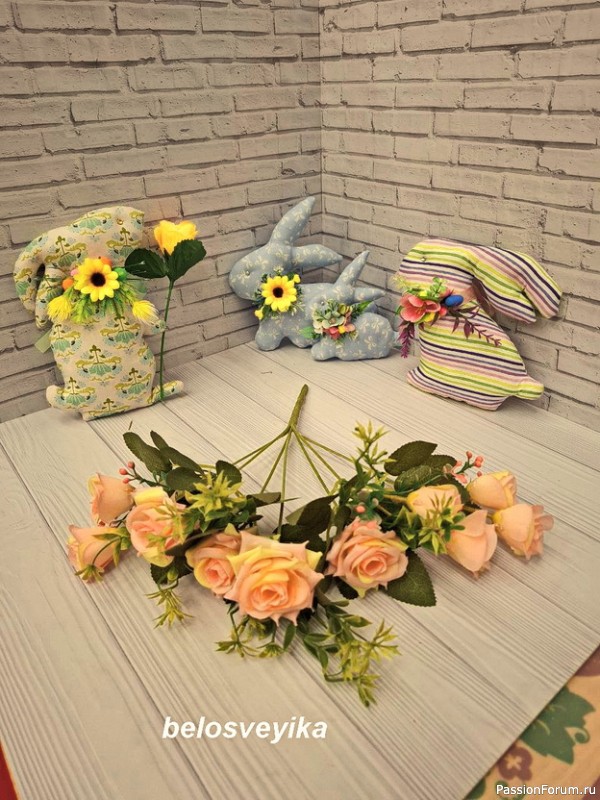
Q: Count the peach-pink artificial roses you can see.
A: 10